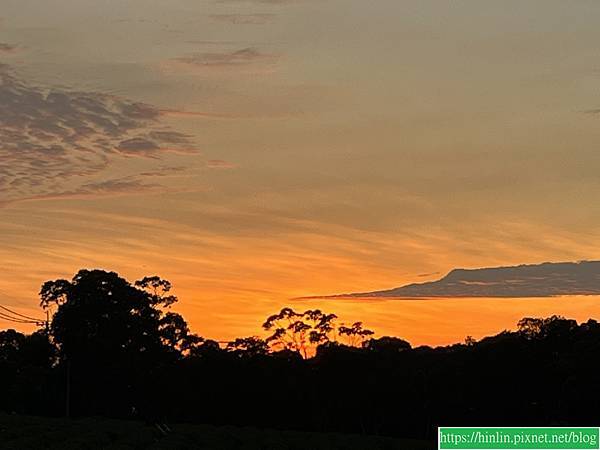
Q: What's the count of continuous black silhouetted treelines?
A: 1